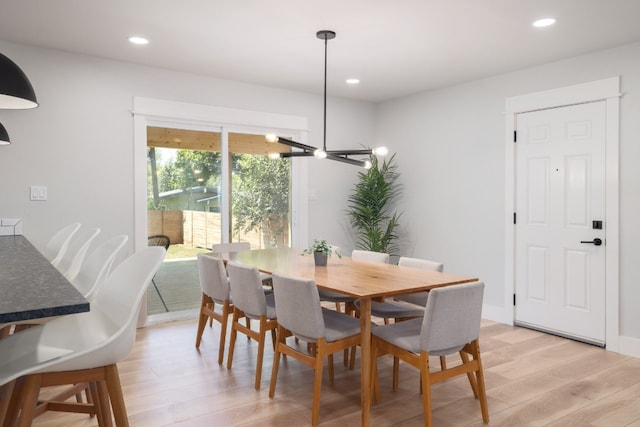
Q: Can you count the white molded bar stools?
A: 4